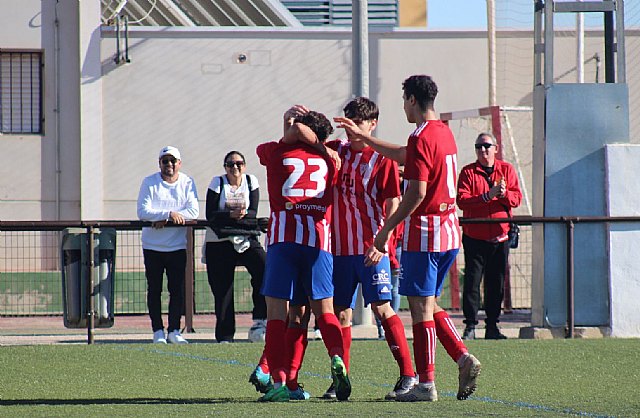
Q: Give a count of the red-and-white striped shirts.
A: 3